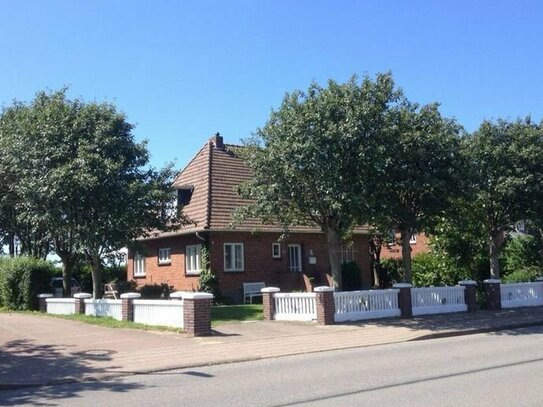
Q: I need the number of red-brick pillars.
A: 9